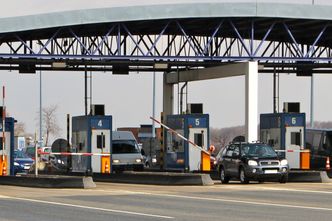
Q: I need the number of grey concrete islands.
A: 3